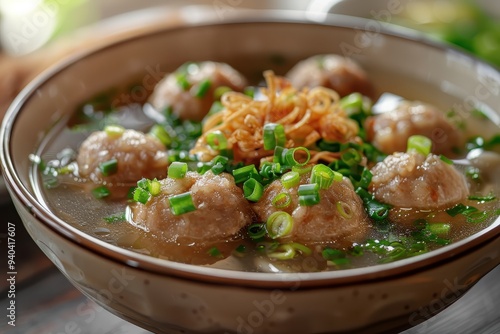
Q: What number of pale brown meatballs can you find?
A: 7